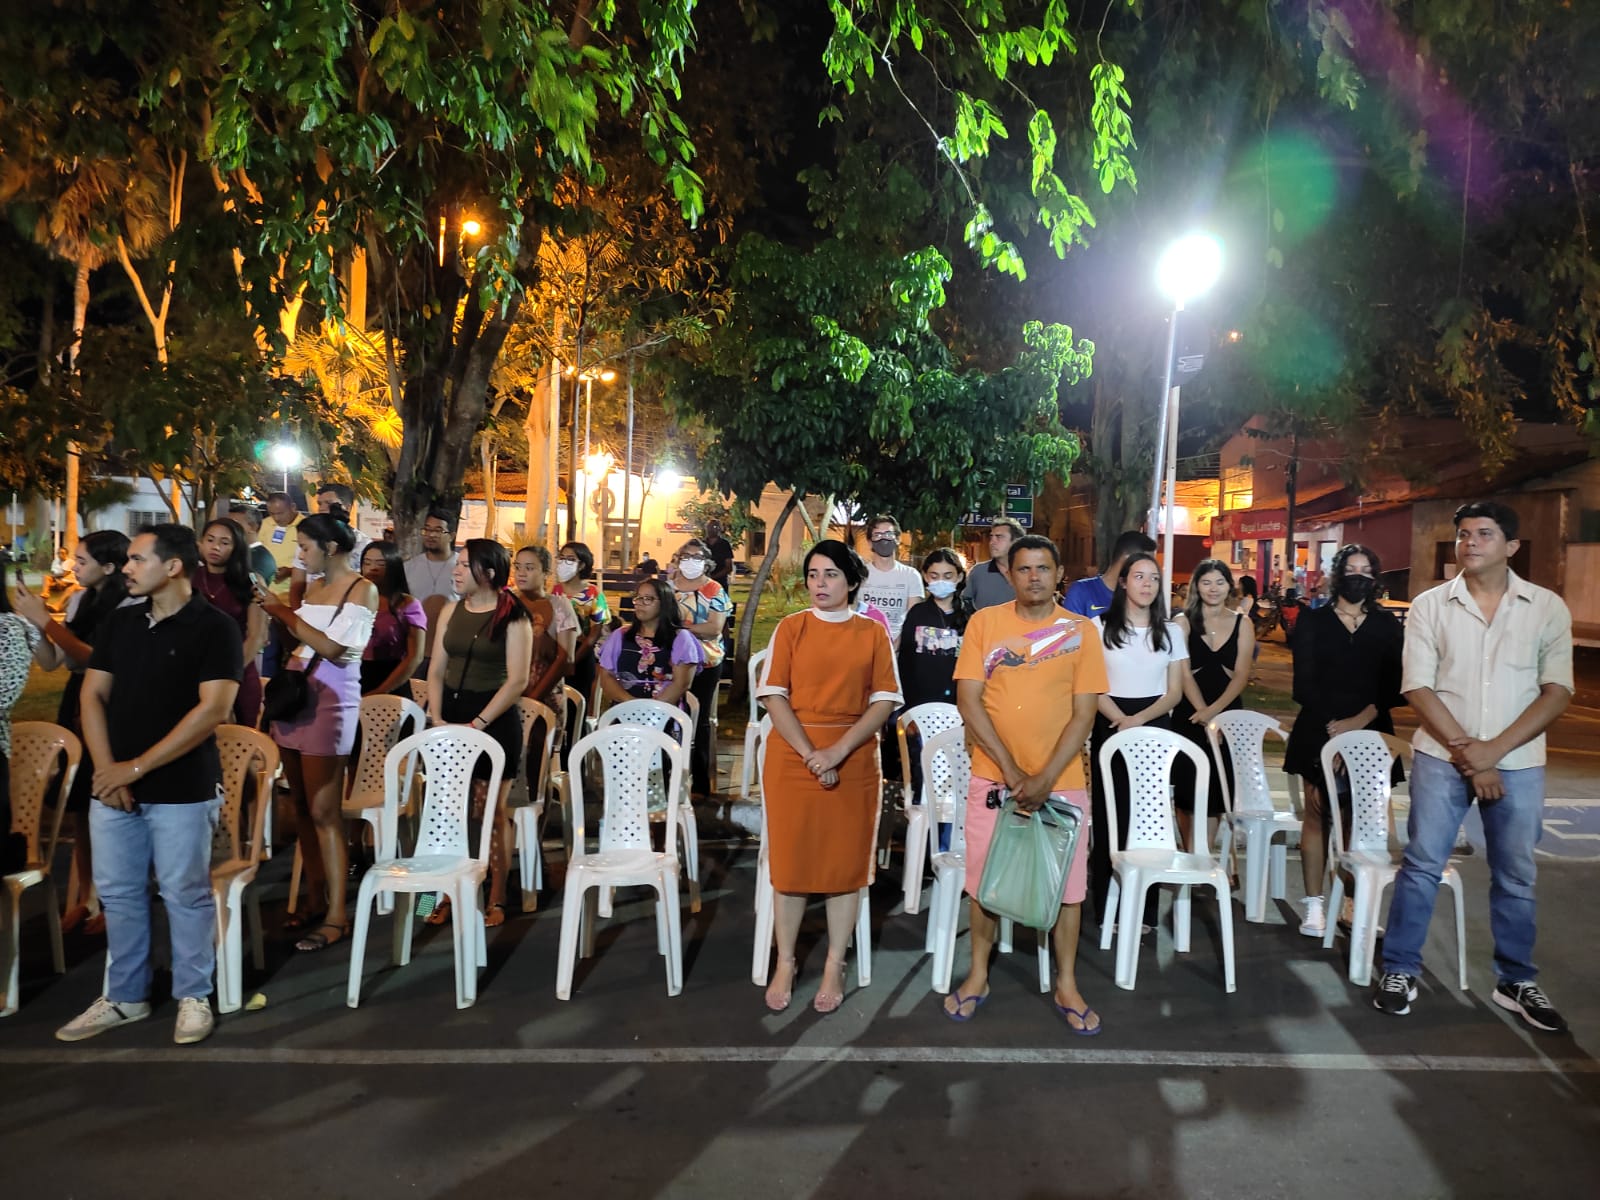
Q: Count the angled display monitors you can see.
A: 0